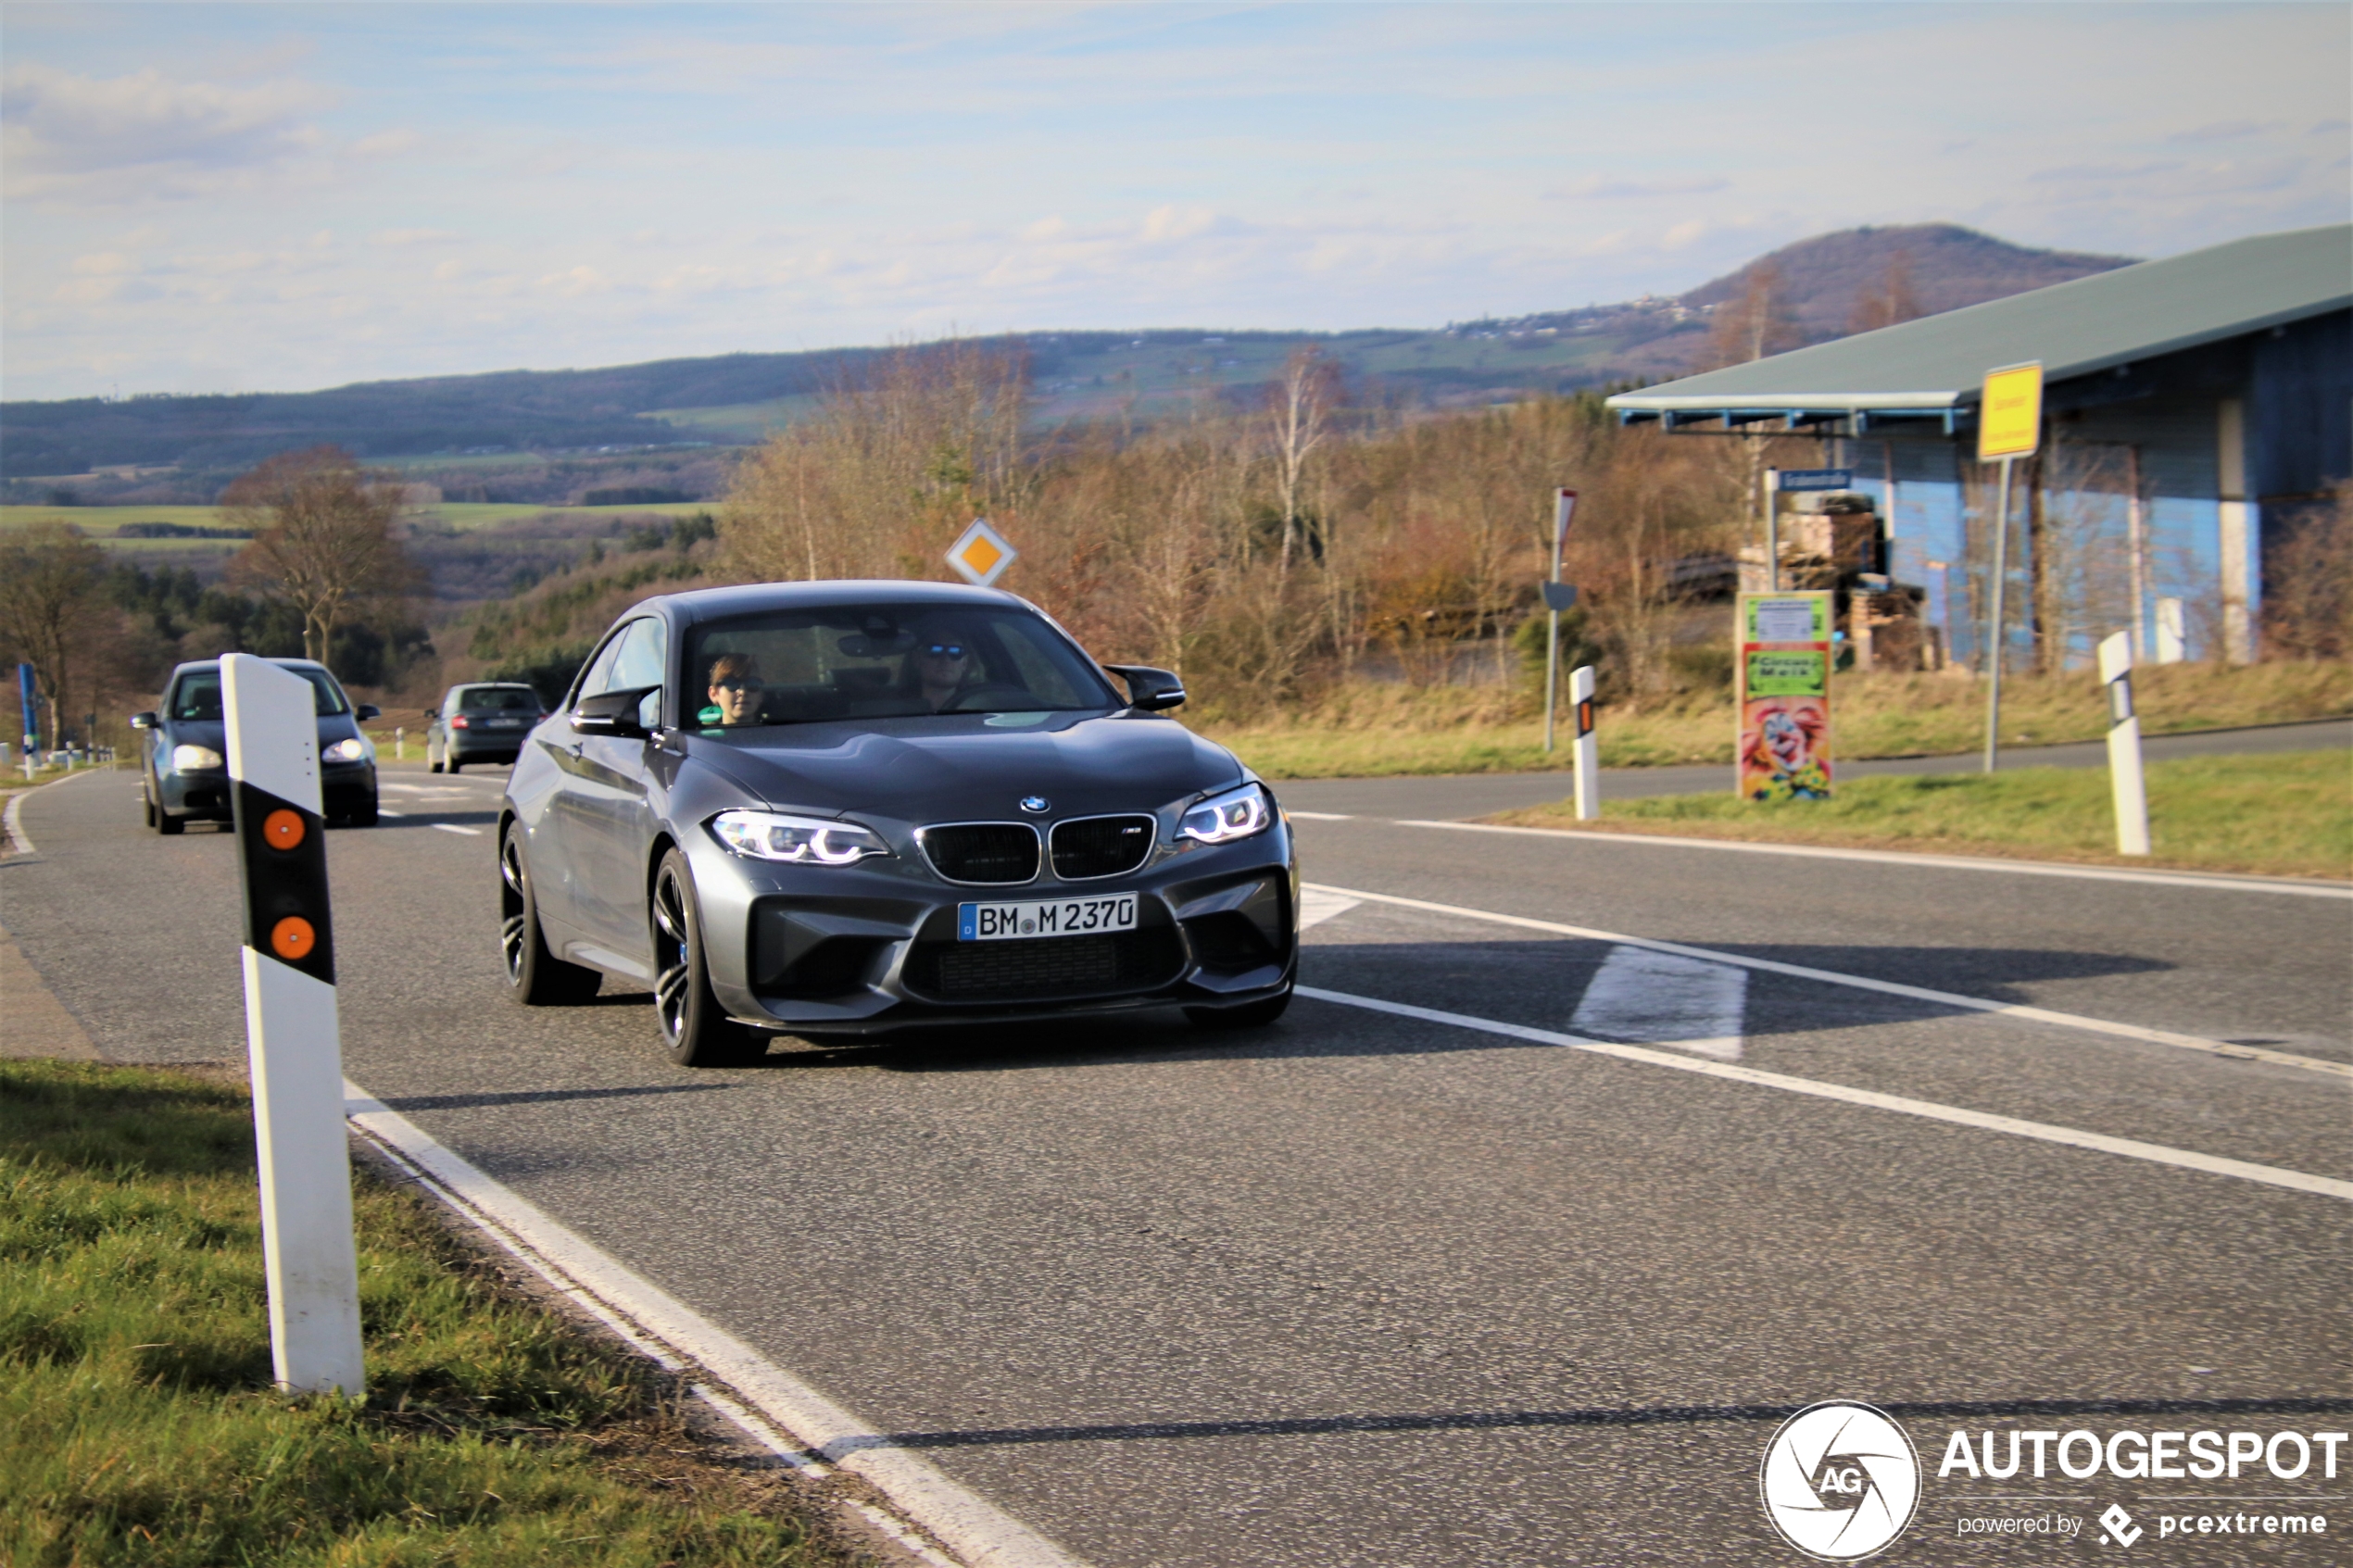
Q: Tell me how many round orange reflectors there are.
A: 2